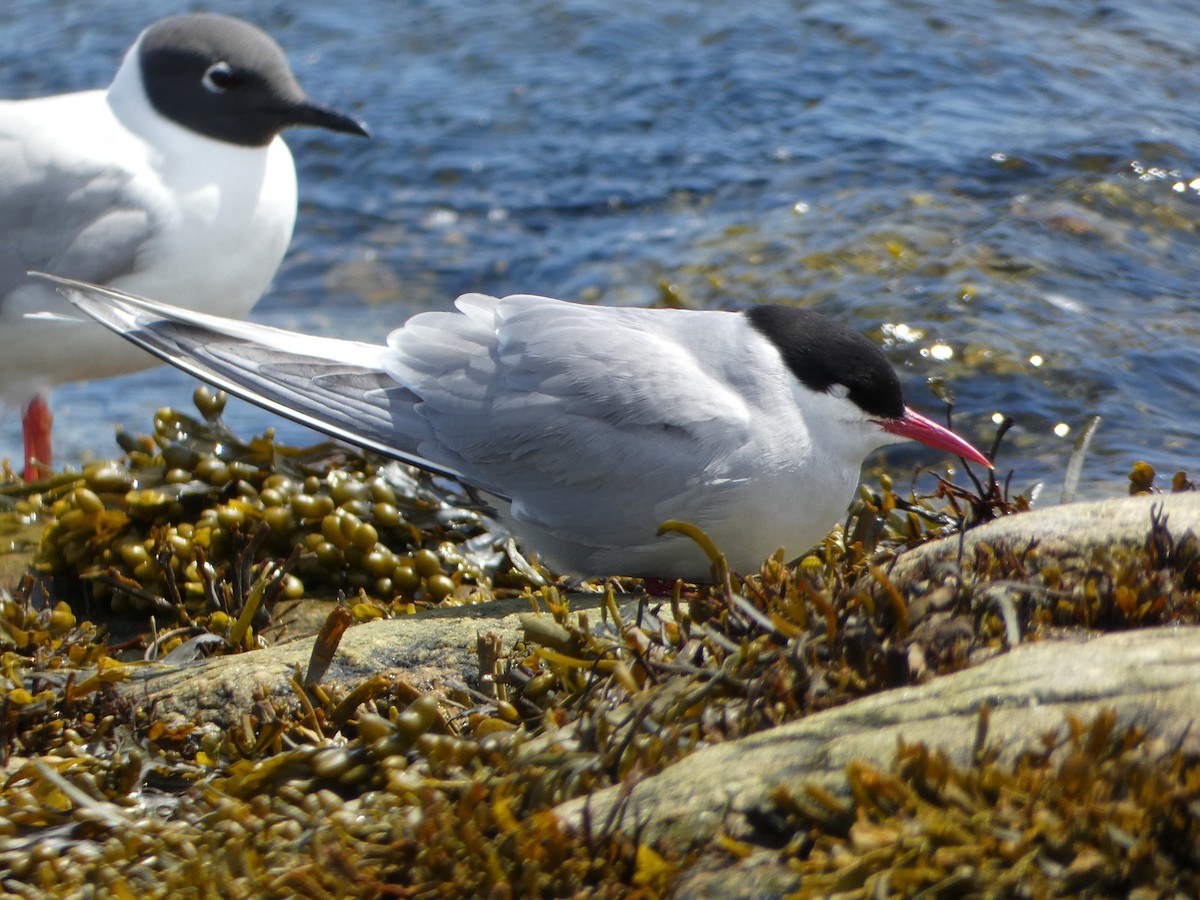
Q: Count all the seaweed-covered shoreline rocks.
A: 3